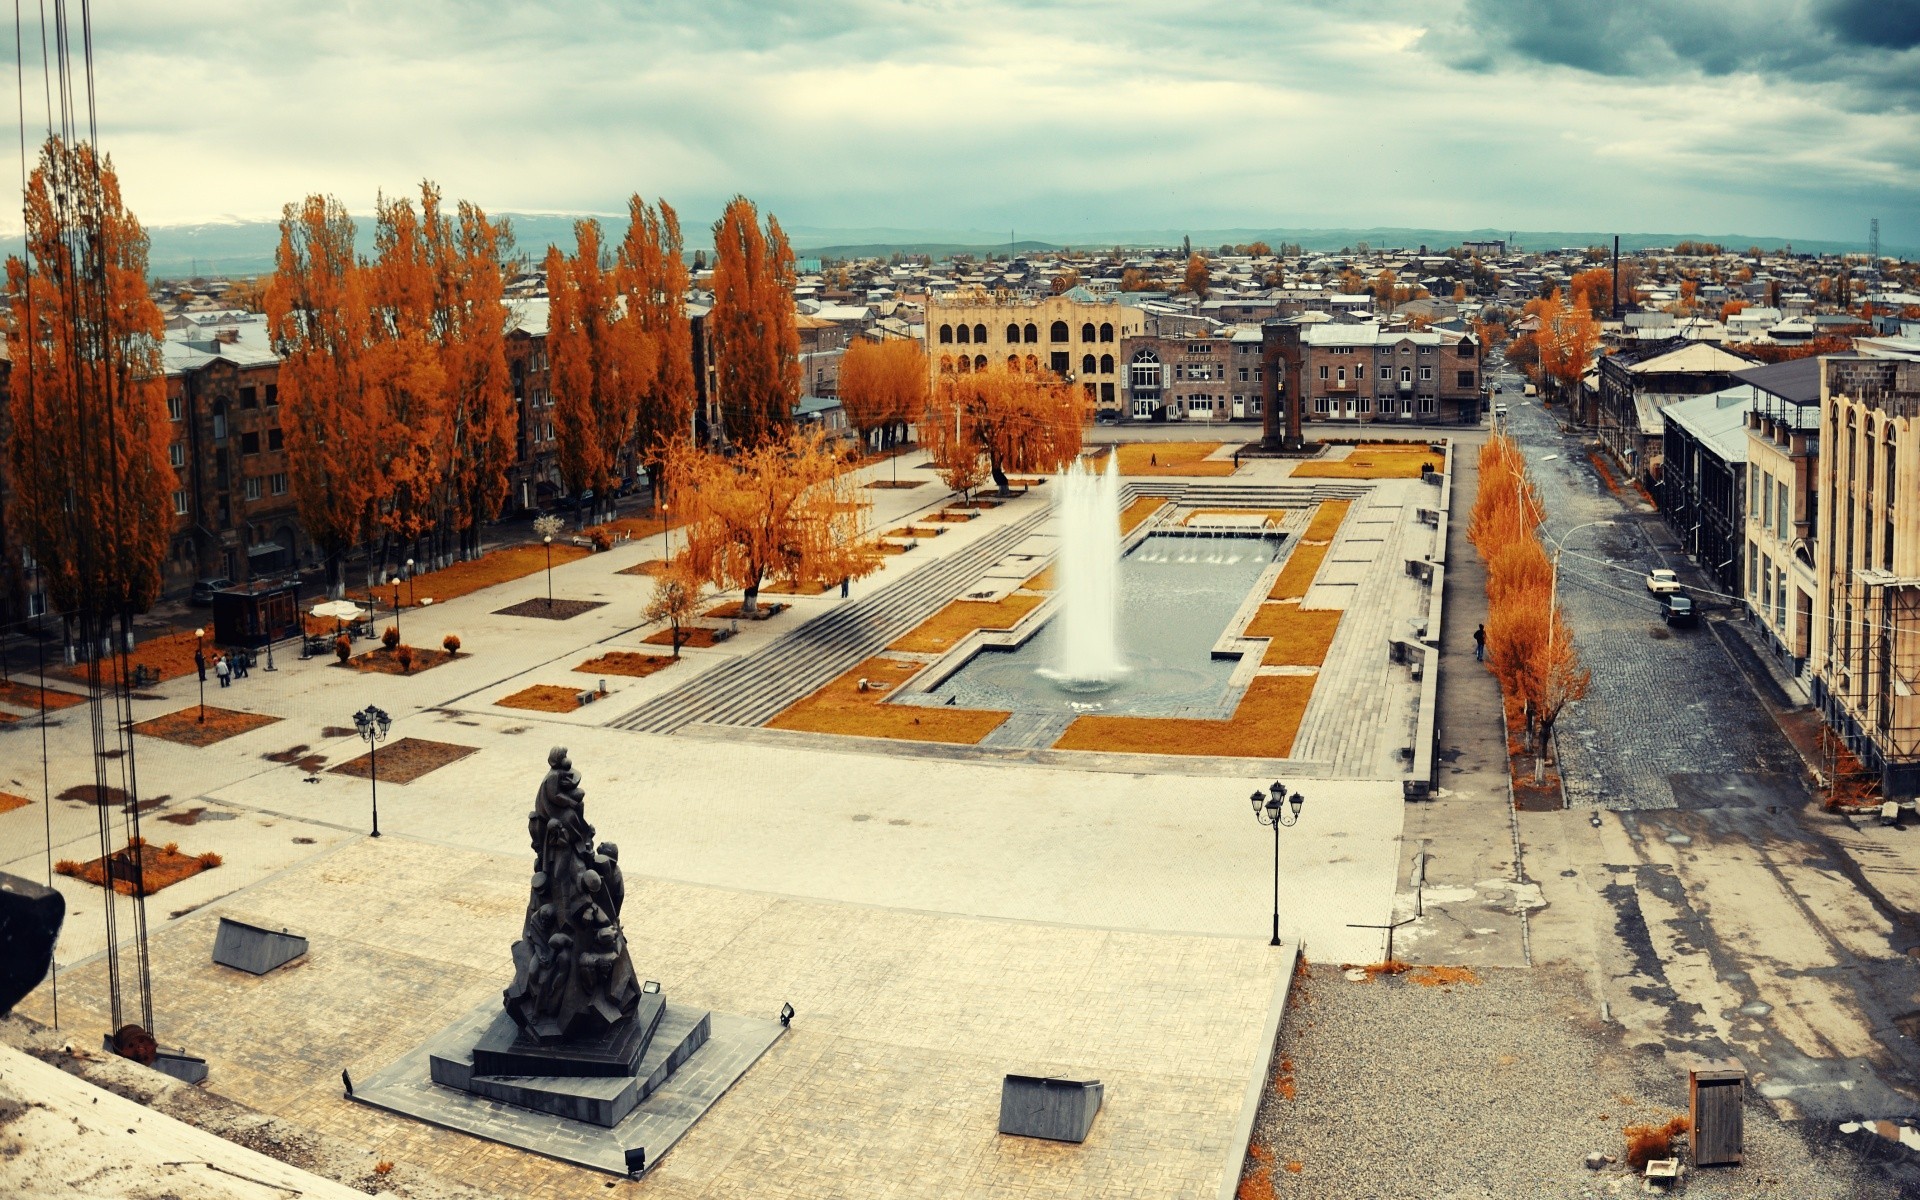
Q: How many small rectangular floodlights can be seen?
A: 4